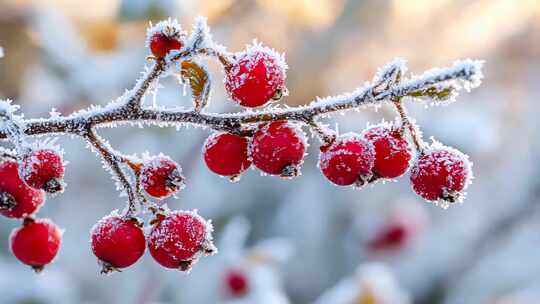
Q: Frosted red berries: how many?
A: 13